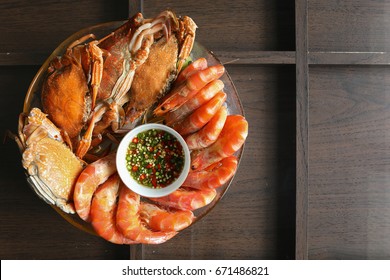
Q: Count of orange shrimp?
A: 12